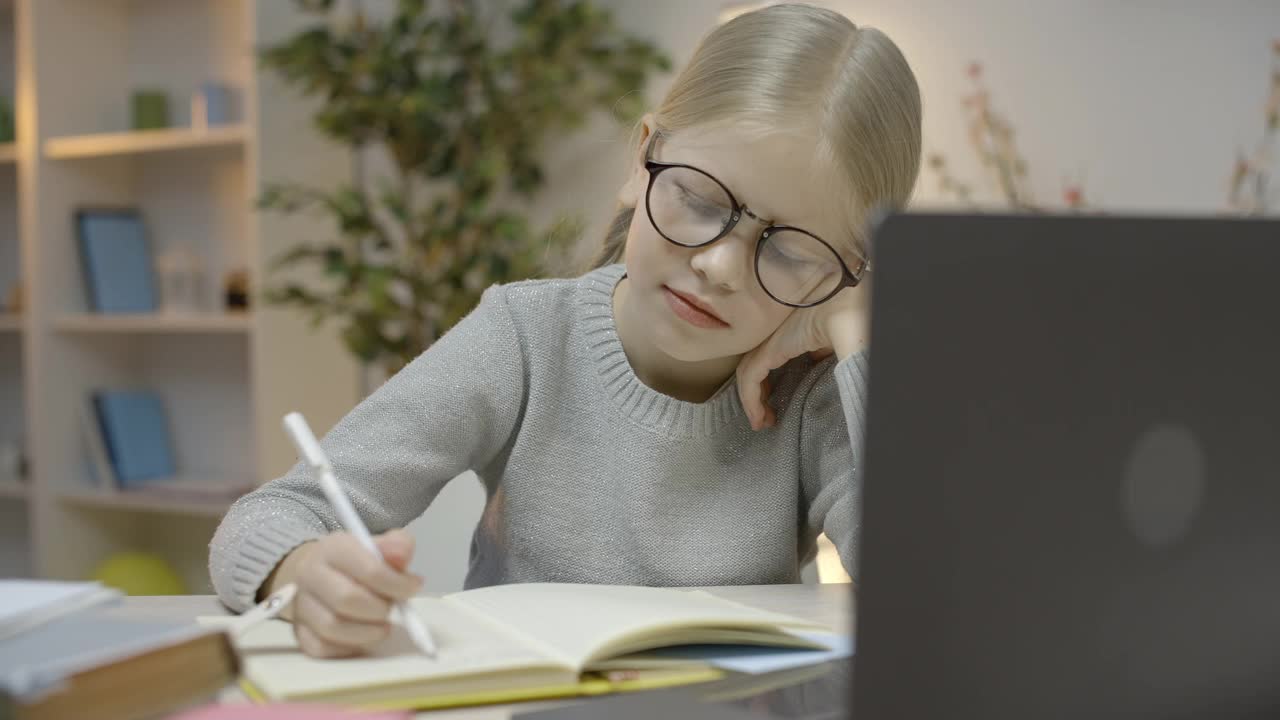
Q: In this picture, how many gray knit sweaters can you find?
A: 1